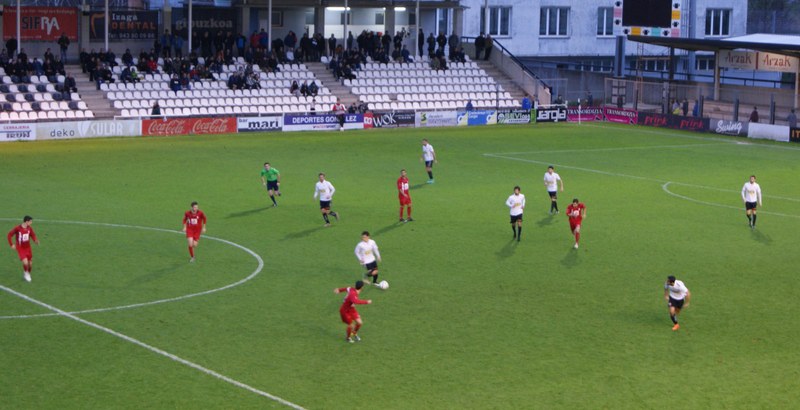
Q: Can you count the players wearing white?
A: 7